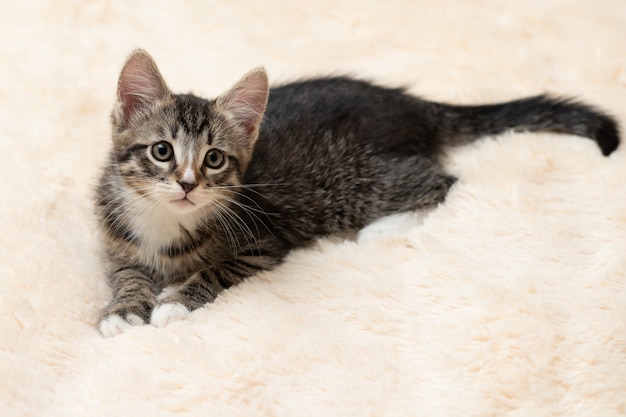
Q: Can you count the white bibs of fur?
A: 1